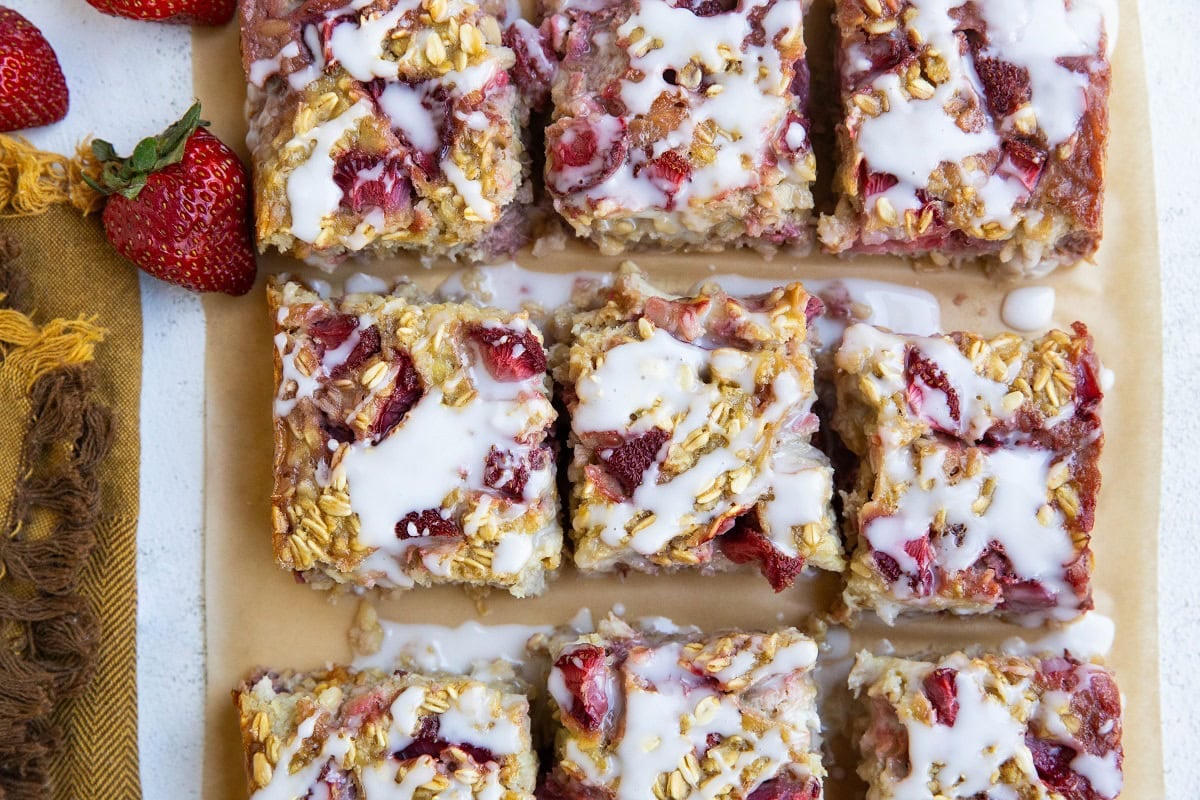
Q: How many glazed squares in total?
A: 9